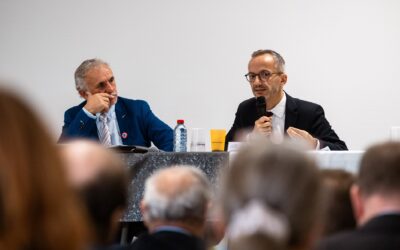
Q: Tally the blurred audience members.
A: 6